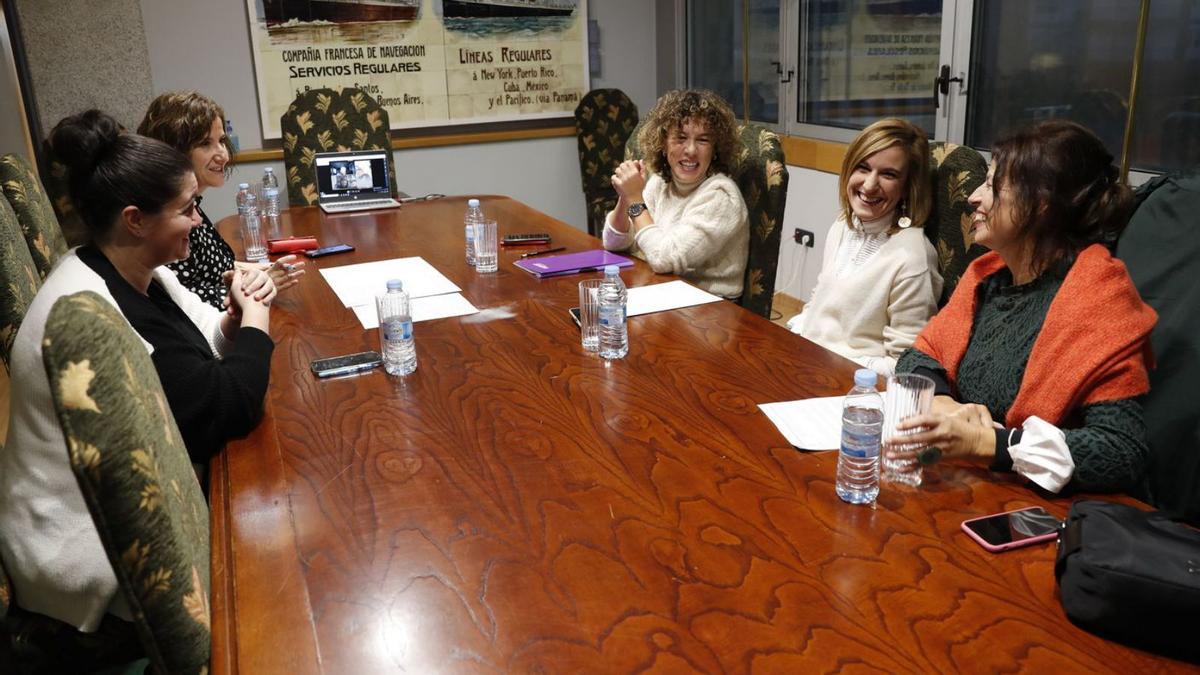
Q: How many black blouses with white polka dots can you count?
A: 1